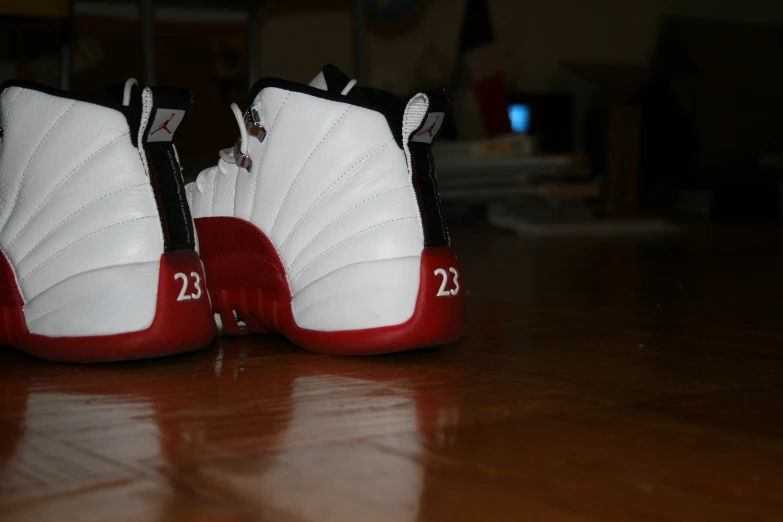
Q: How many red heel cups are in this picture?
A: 2